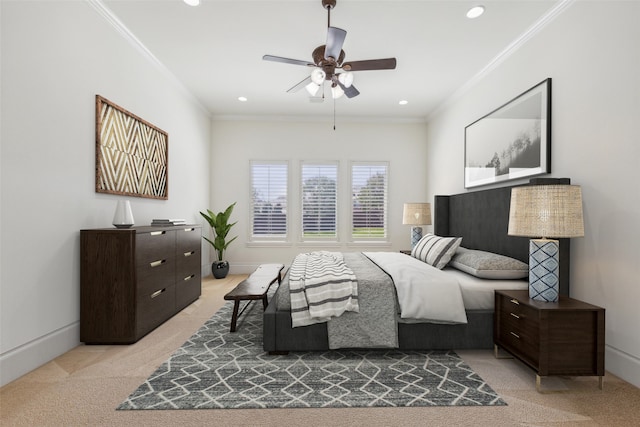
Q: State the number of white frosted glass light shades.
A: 4